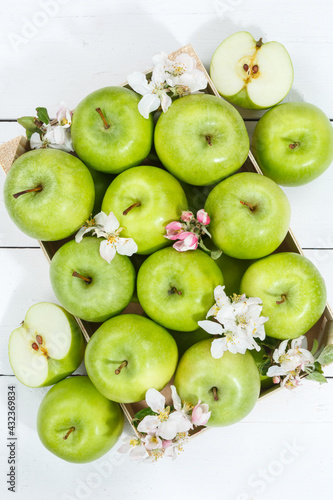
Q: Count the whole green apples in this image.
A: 12